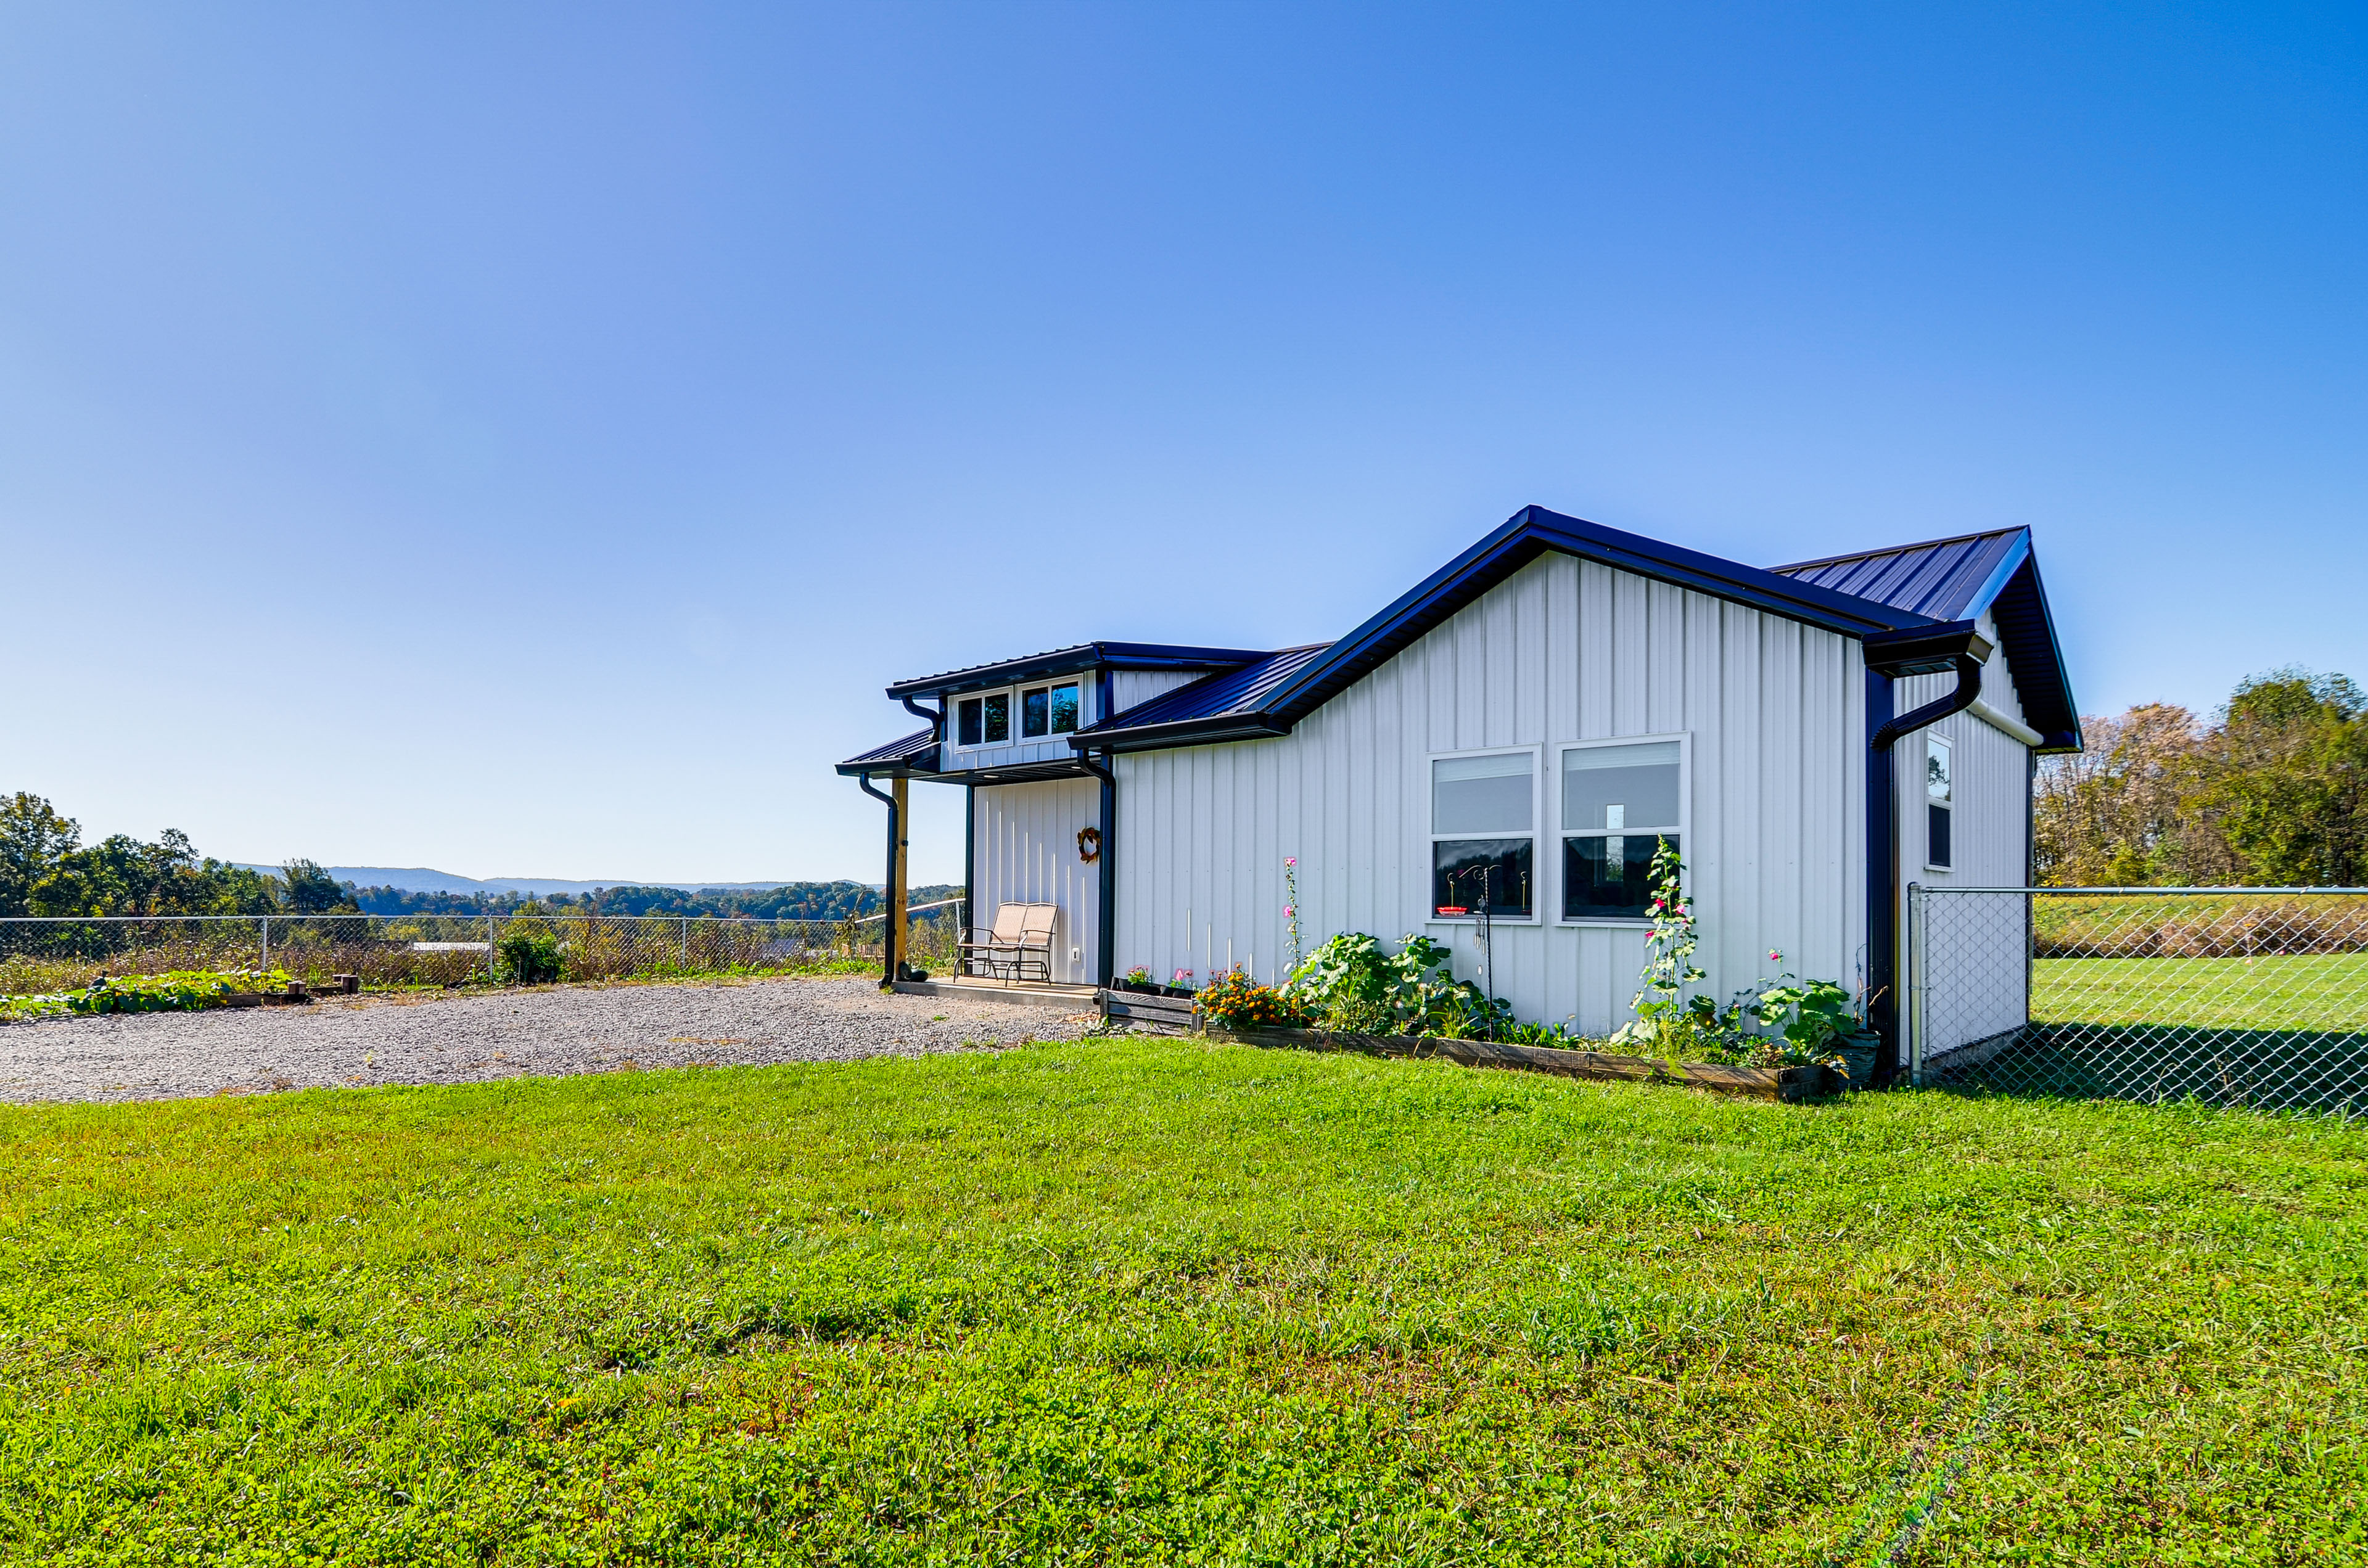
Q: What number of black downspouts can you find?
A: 4